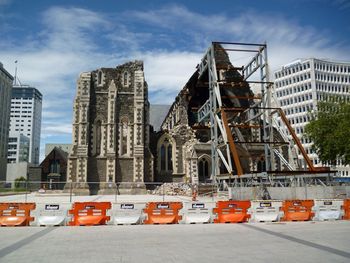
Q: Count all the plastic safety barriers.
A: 11